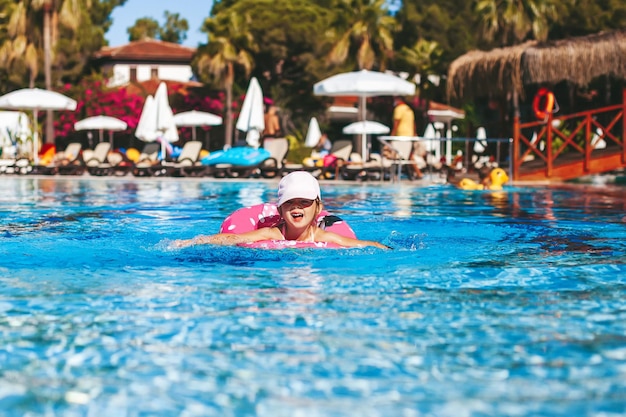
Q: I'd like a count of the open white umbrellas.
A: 5